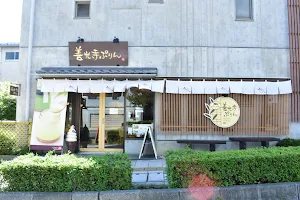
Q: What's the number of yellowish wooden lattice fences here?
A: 1